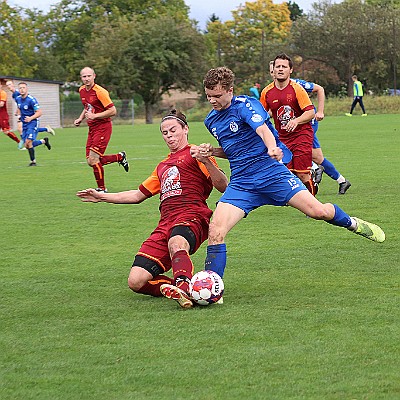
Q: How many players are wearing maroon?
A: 4